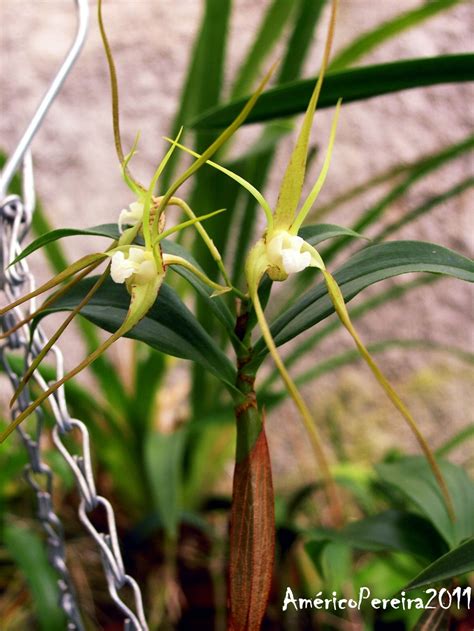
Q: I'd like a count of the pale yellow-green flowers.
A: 3